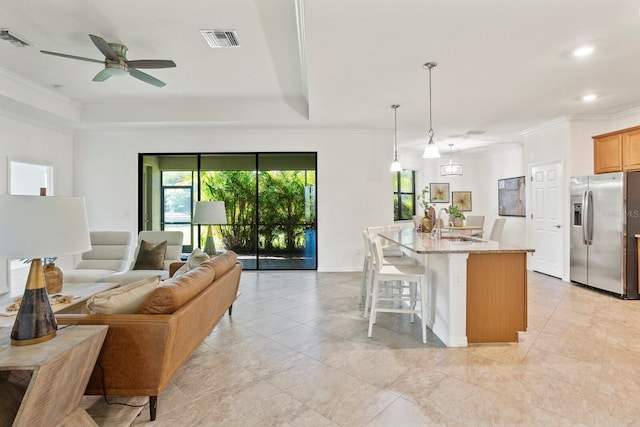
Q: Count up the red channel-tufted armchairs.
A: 0